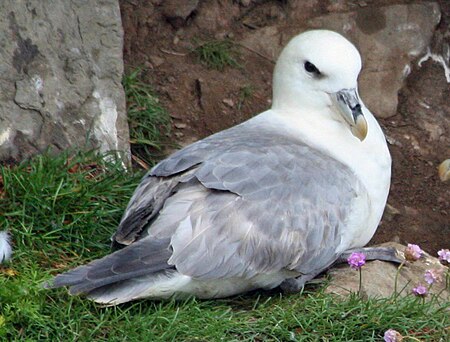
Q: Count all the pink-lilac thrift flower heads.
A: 6